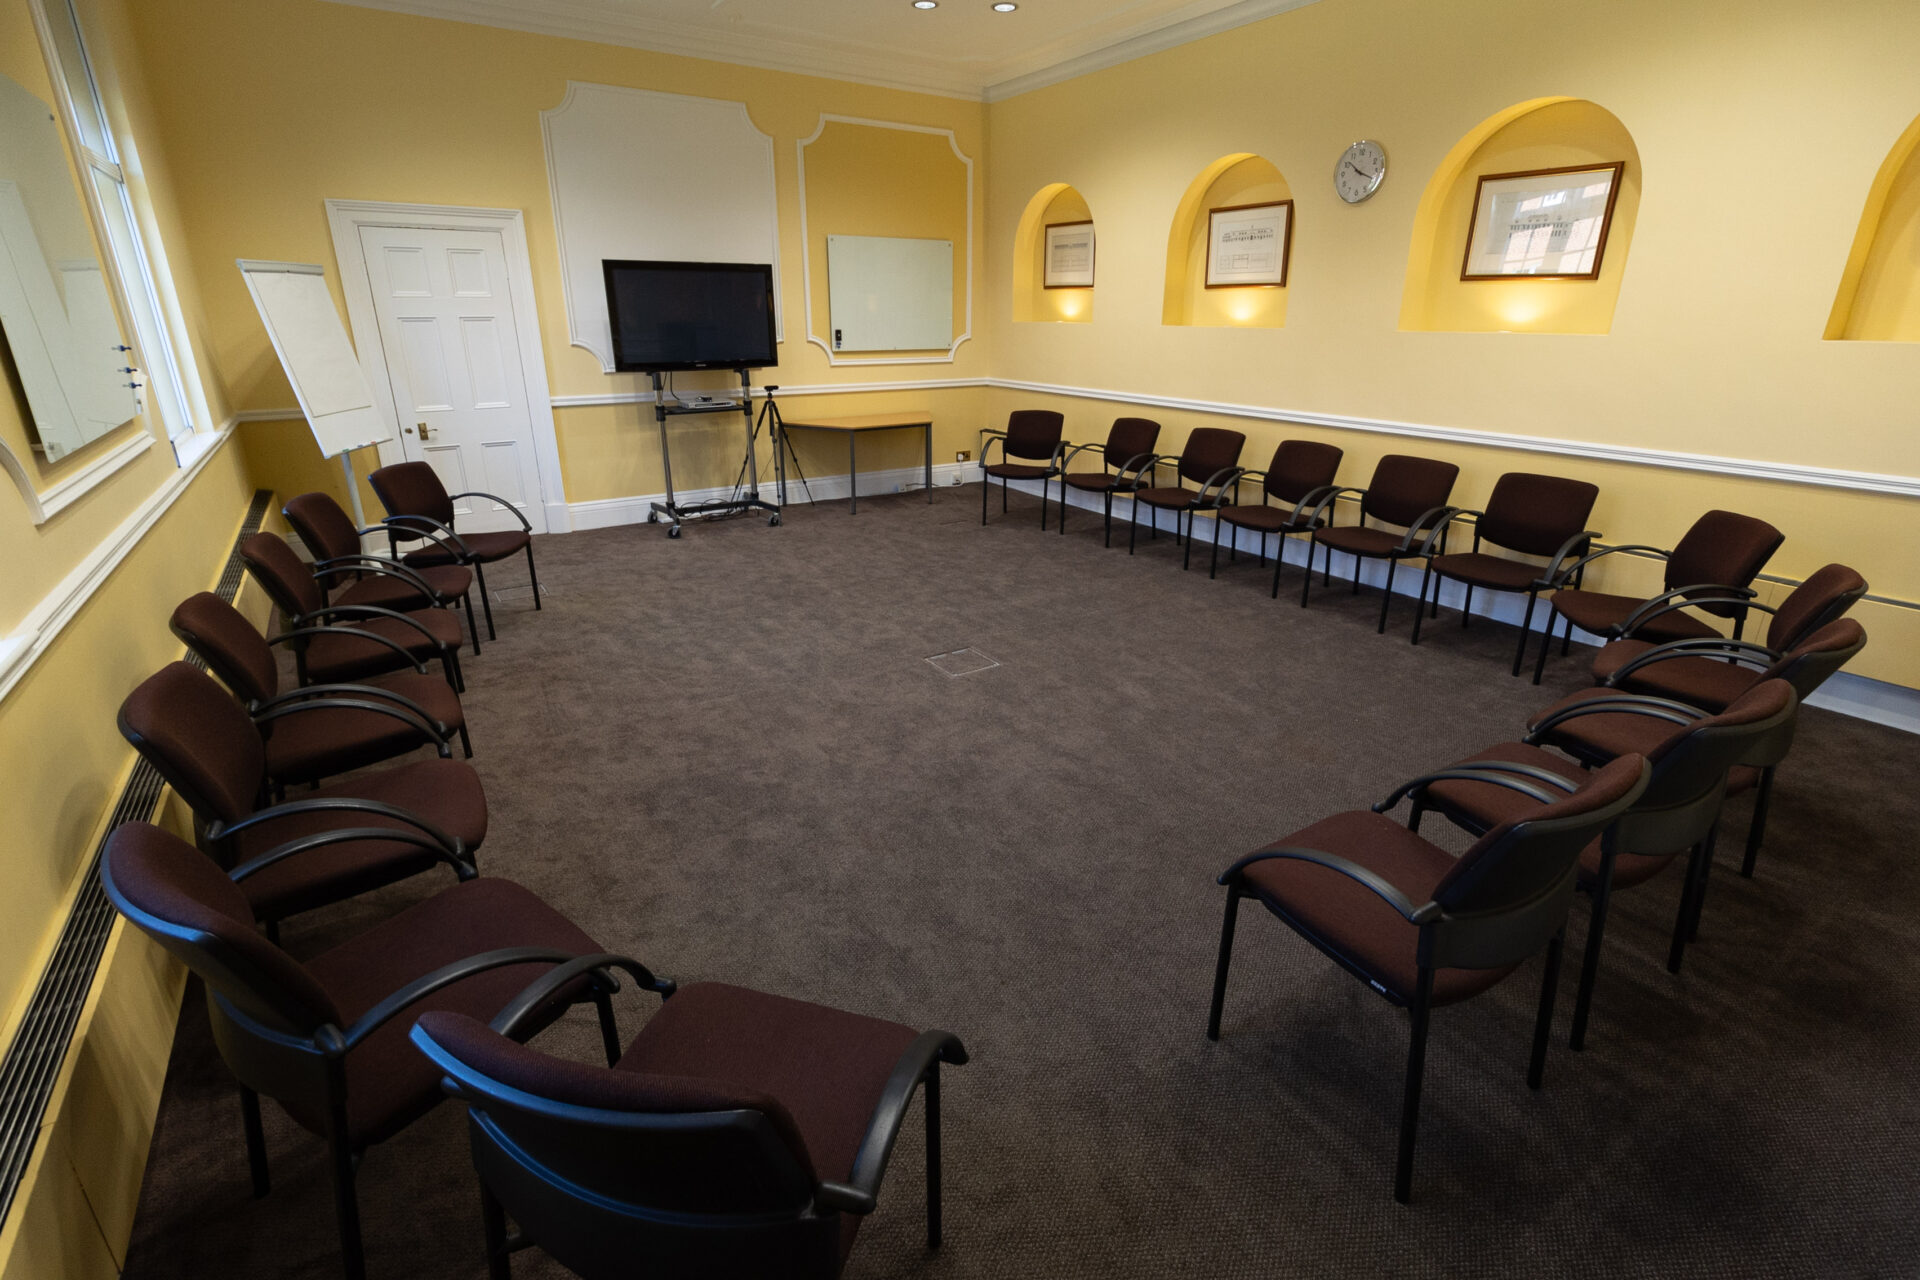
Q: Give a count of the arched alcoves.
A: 4